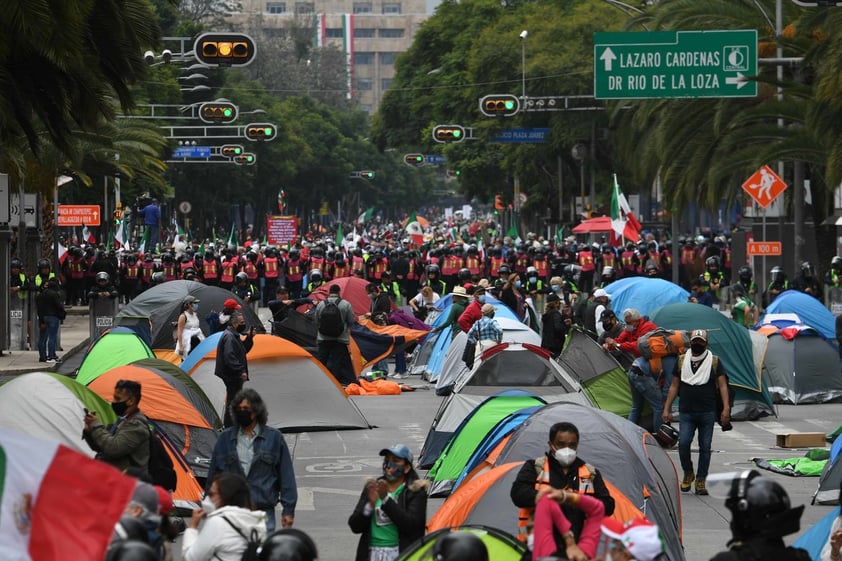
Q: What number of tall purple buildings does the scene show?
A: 0